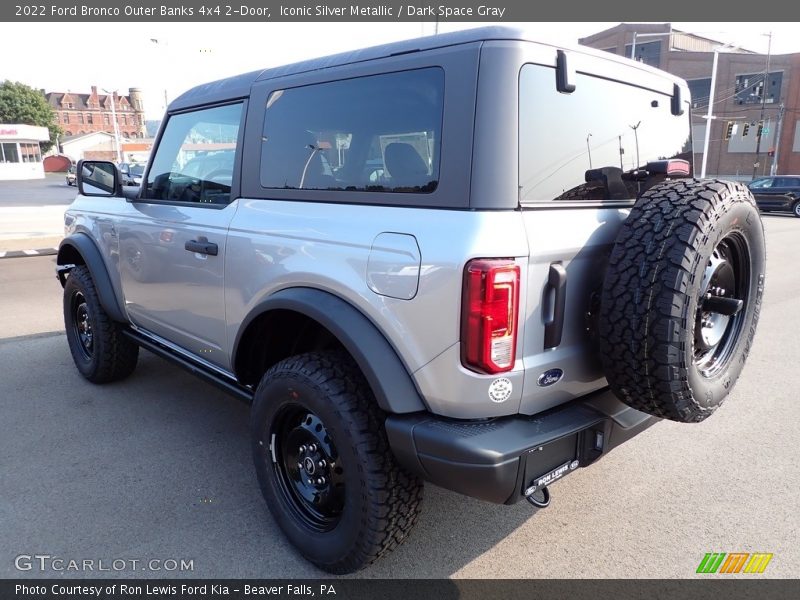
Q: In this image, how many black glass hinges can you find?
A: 2